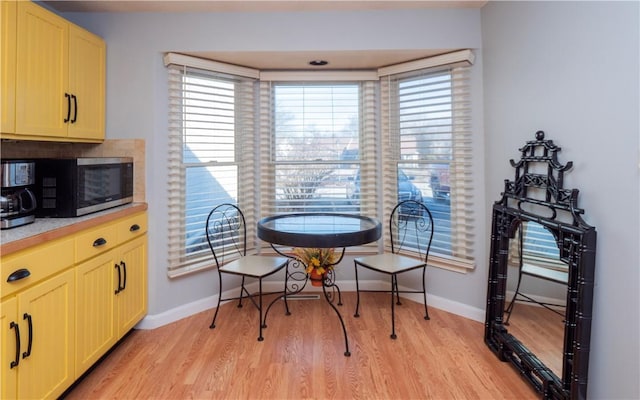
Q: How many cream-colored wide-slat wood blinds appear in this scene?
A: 3